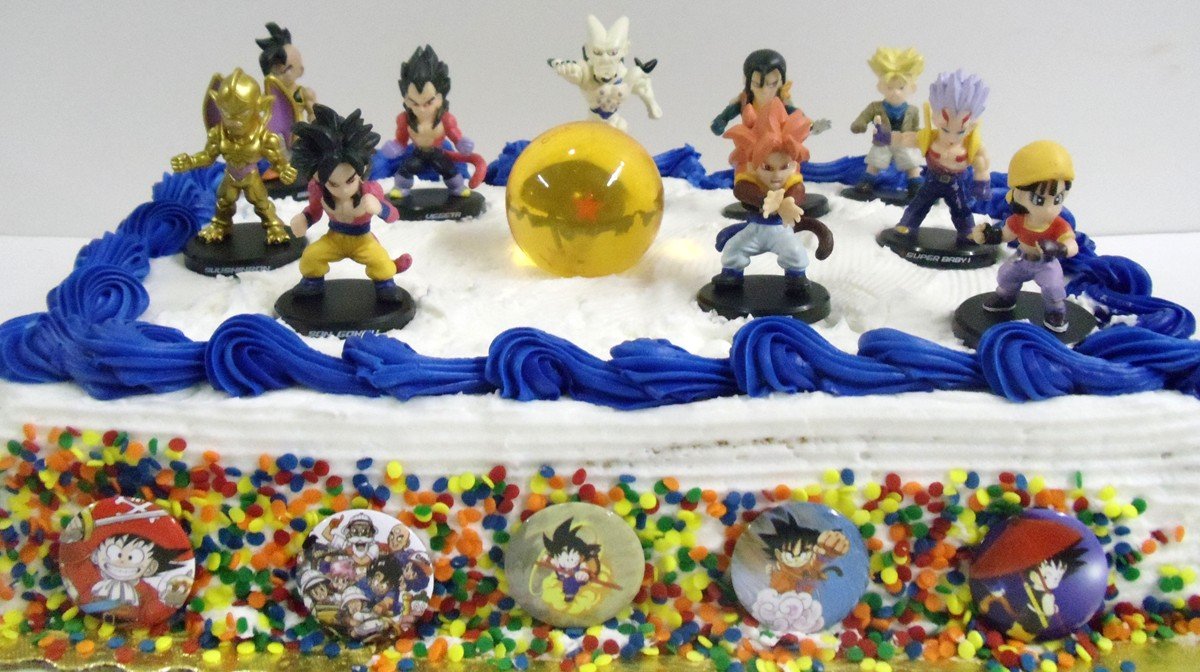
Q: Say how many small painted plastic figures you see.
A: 10